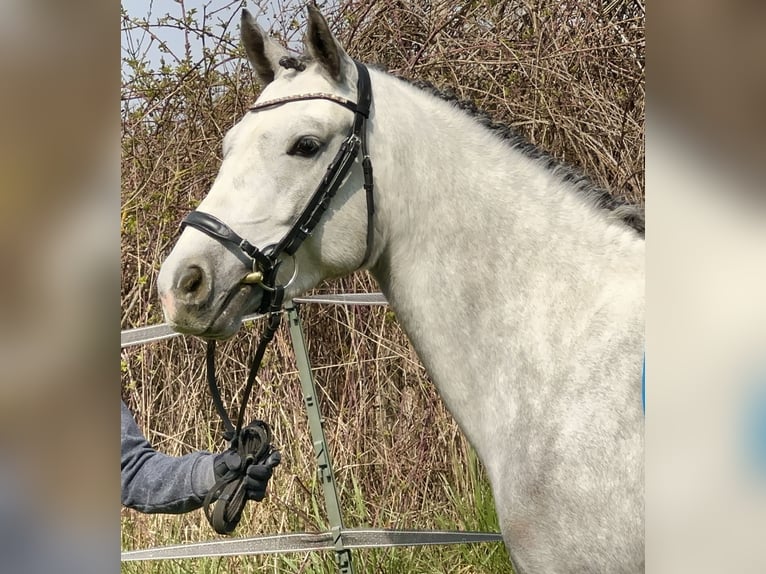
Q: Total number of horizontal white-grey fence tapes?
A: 2